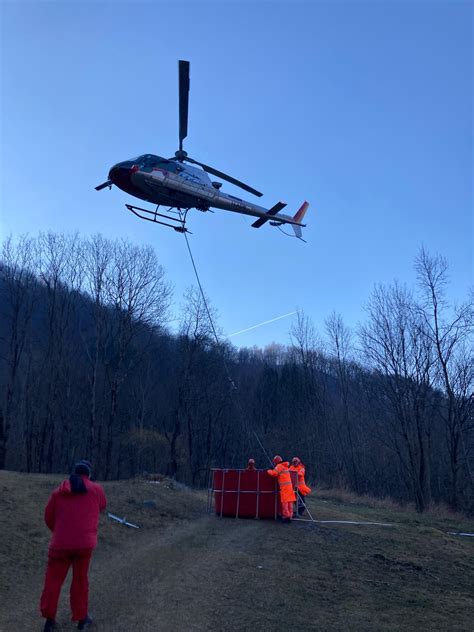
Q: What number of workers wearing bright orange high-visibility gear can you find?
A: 2